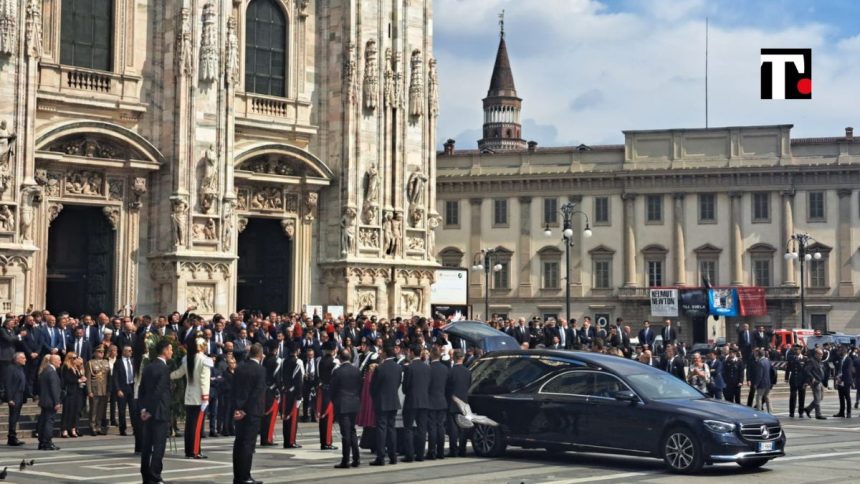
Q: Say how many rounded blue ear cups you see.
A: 0